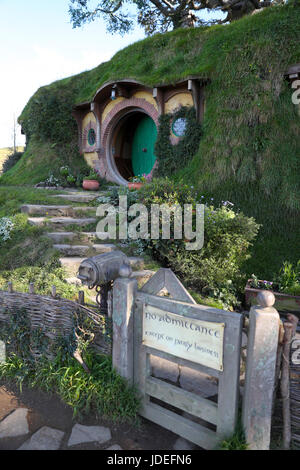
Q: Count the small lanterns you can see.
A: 1